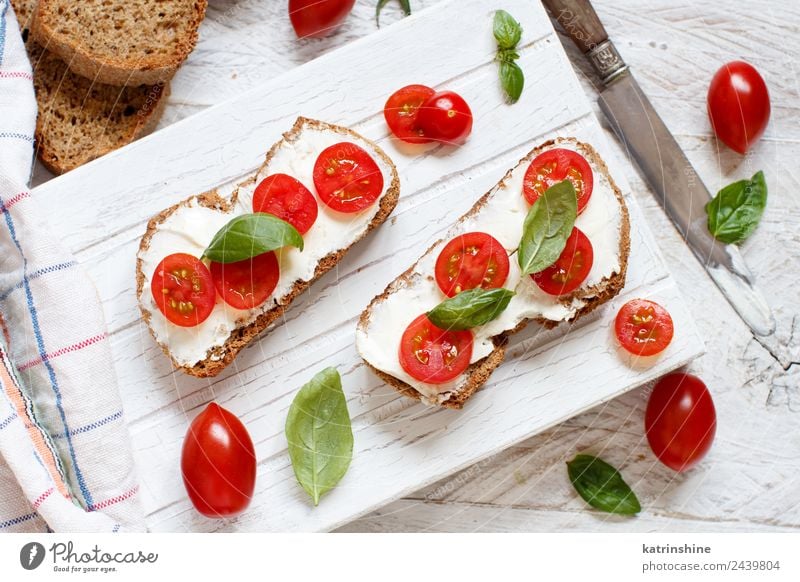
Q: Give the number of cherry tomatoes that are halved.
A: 11